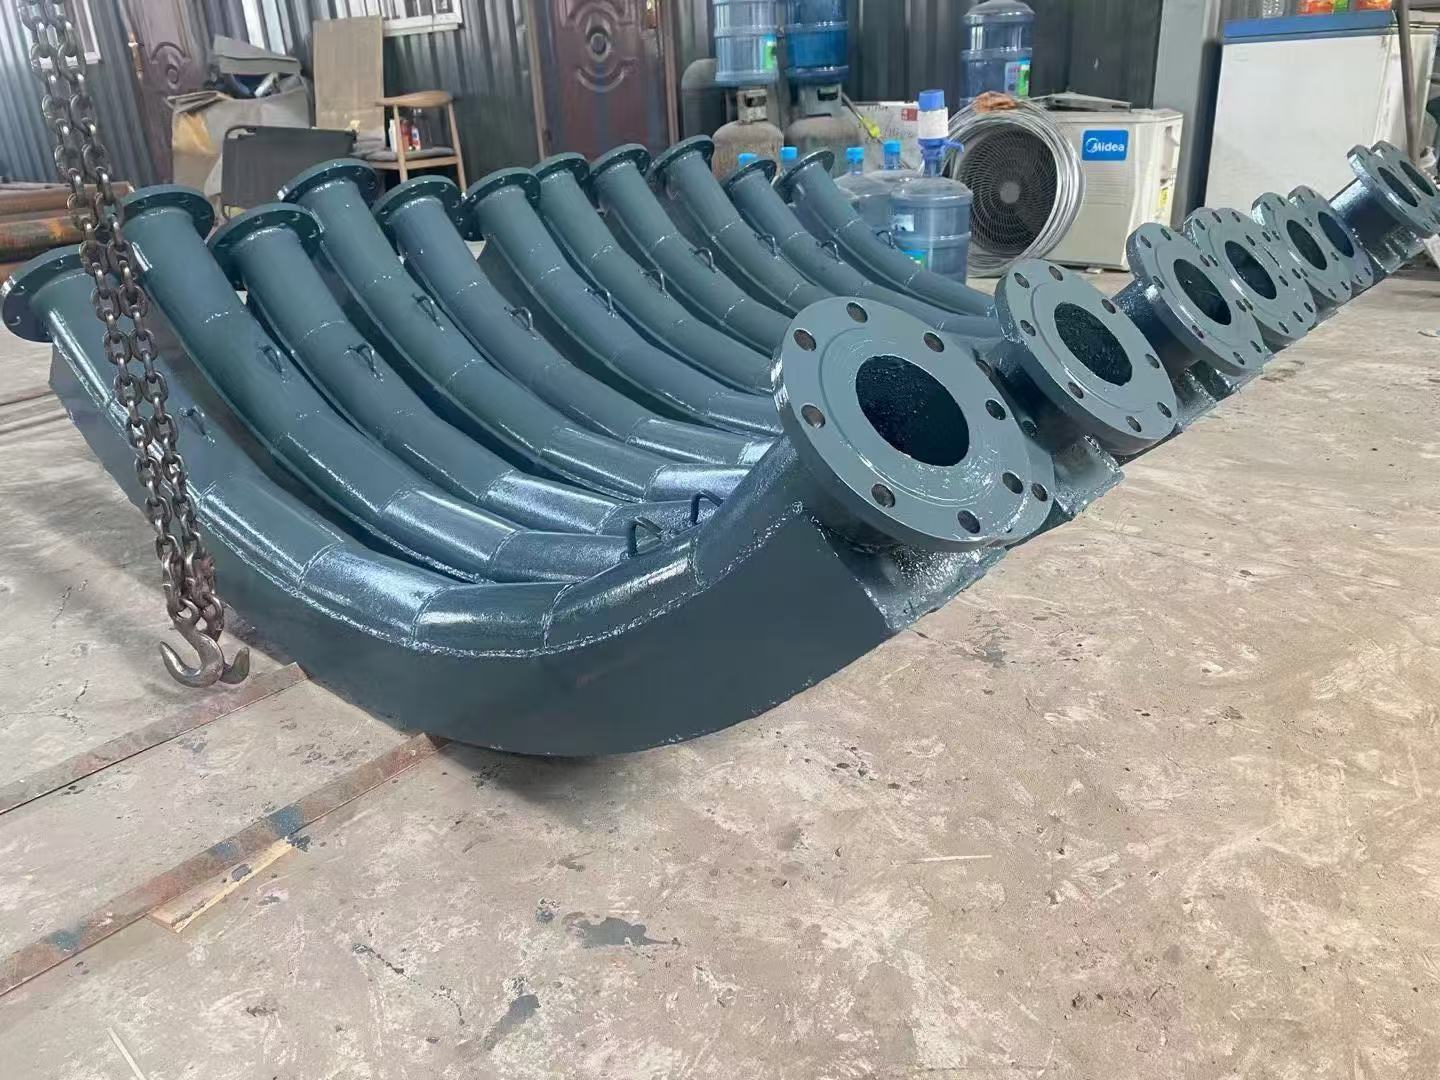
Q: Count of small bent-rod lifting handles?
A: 13